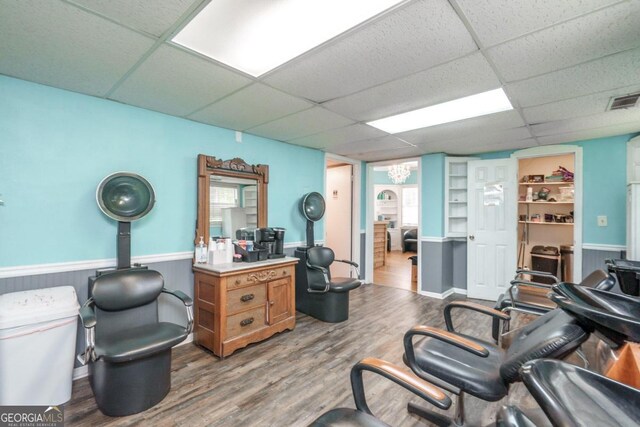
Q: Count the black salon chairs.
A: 5